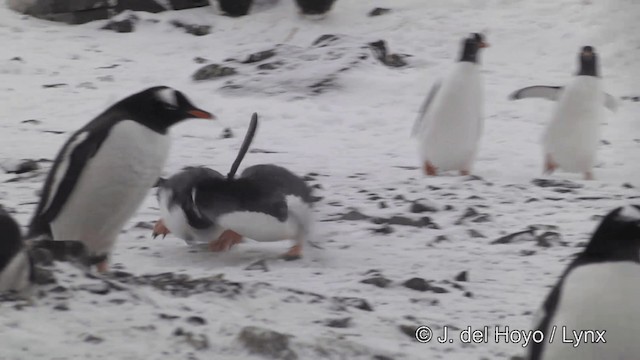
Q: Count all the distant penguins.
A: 2